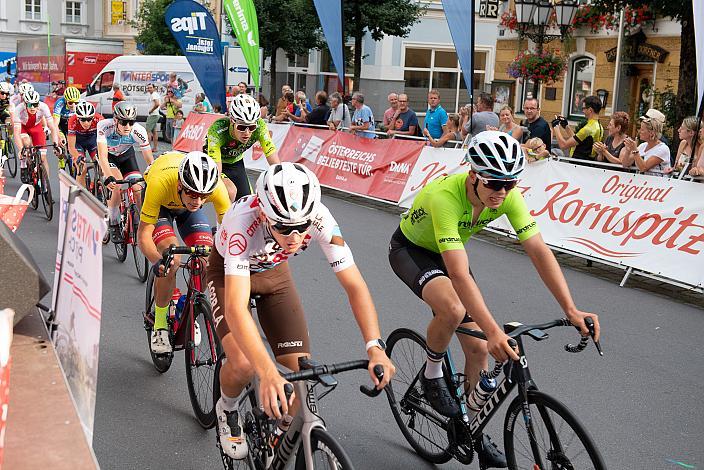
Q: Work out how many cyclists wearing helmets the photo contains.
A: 10